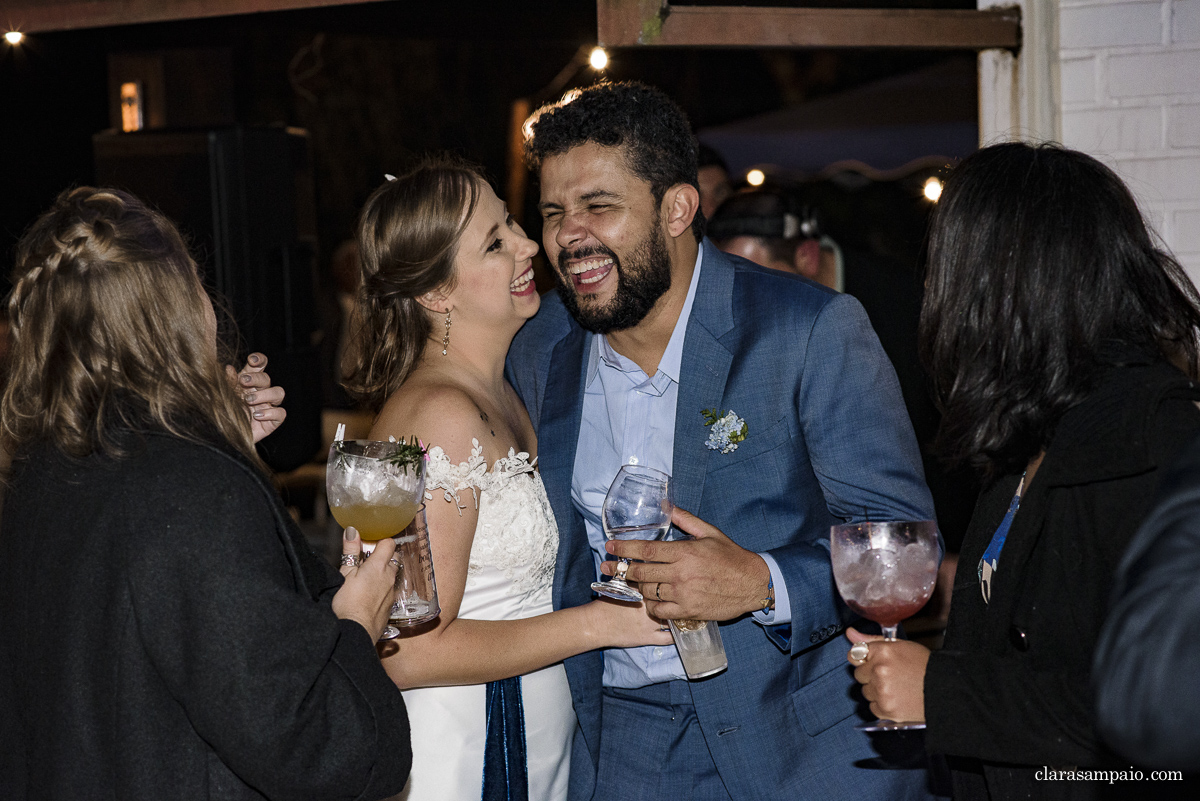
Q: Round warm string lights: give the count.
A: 4